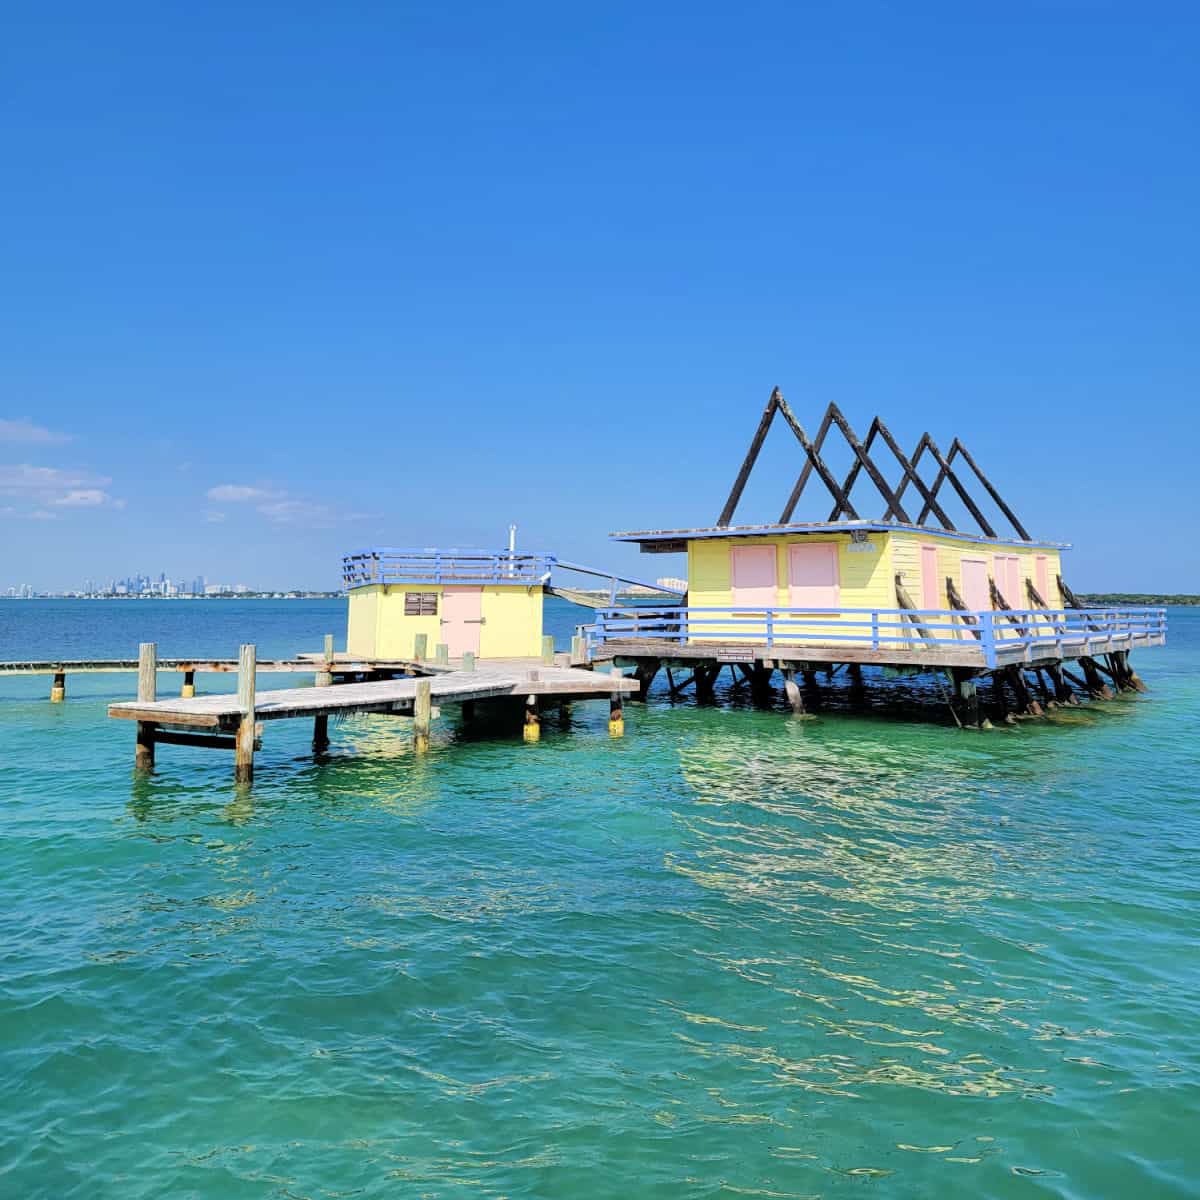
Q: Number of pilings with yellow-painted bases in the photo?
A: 4